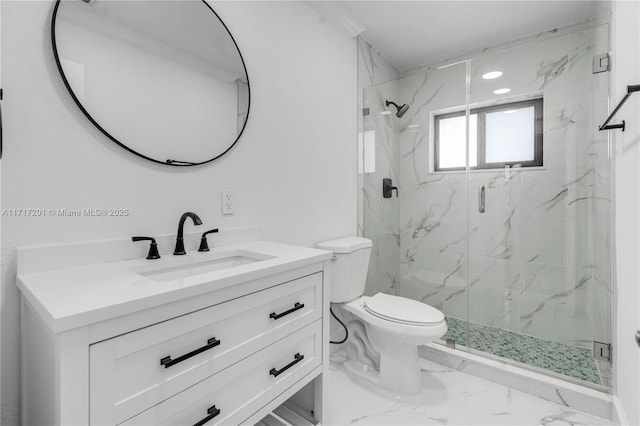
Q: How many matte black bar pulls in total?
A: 4